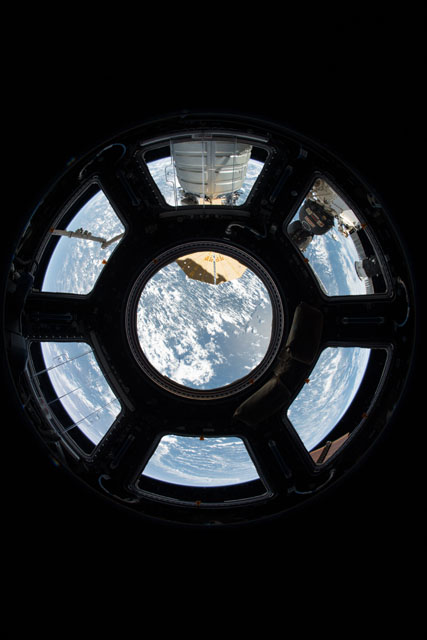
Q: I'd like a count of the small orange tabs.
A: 10